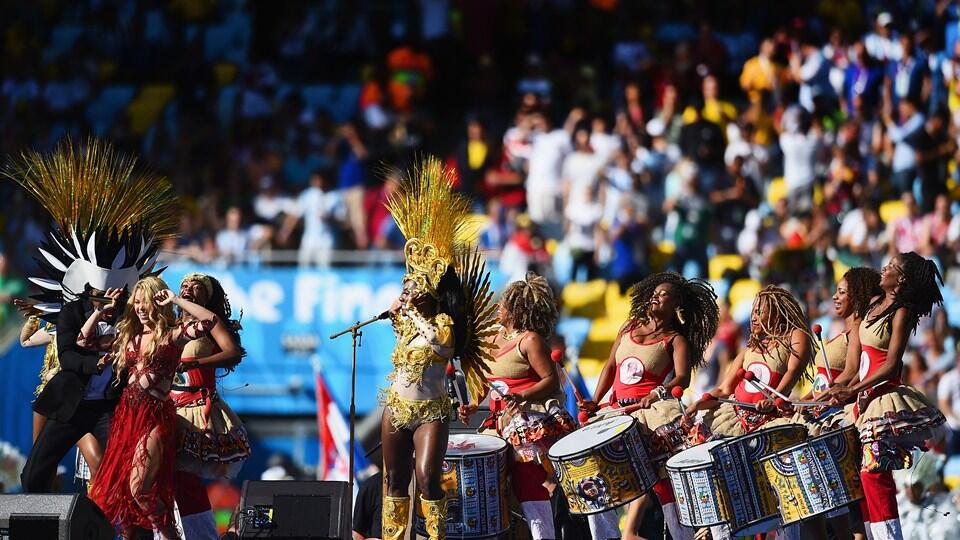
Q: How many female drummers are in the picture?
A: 5